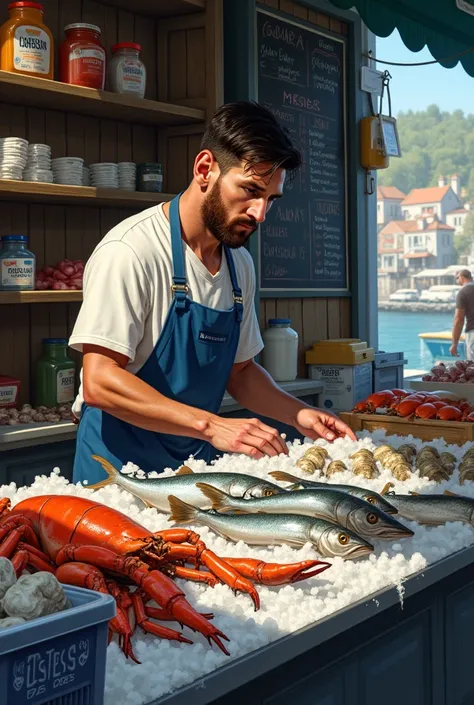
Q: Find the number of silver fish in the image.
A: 5